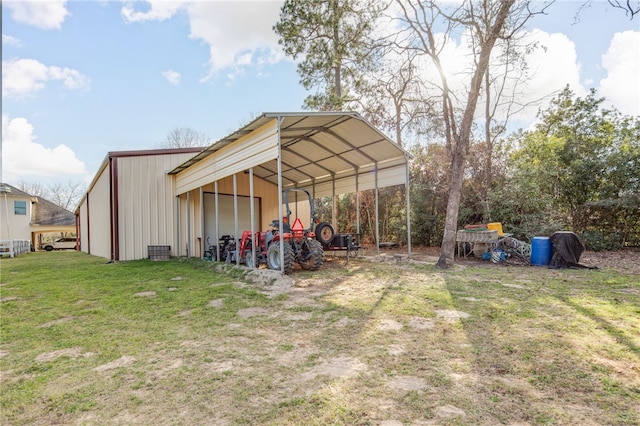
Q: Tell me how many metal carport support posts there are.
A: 13